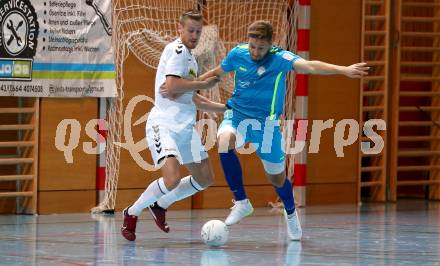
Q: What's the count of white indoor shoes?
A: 2